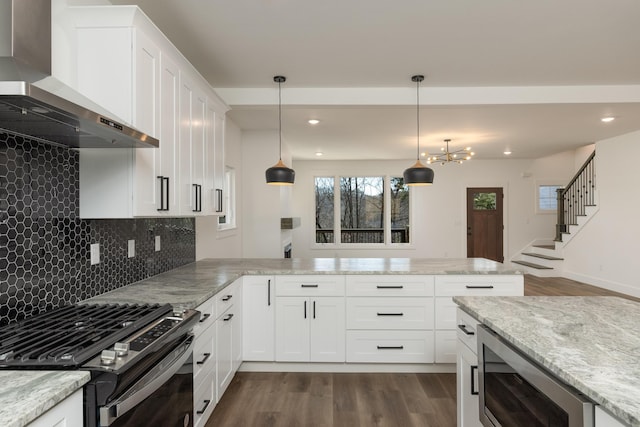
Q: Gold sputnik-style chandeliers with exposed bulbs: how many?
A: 1